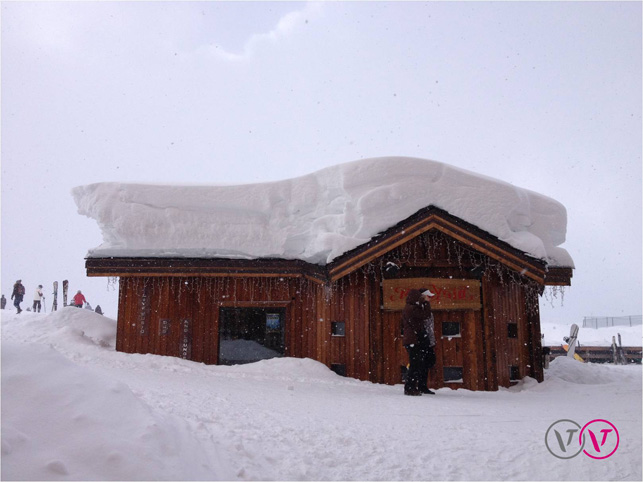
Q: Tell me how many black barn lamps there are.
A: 2